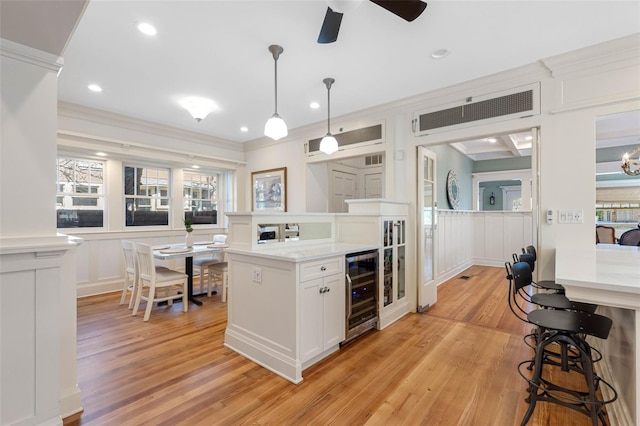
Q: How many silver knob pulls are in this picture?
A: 3